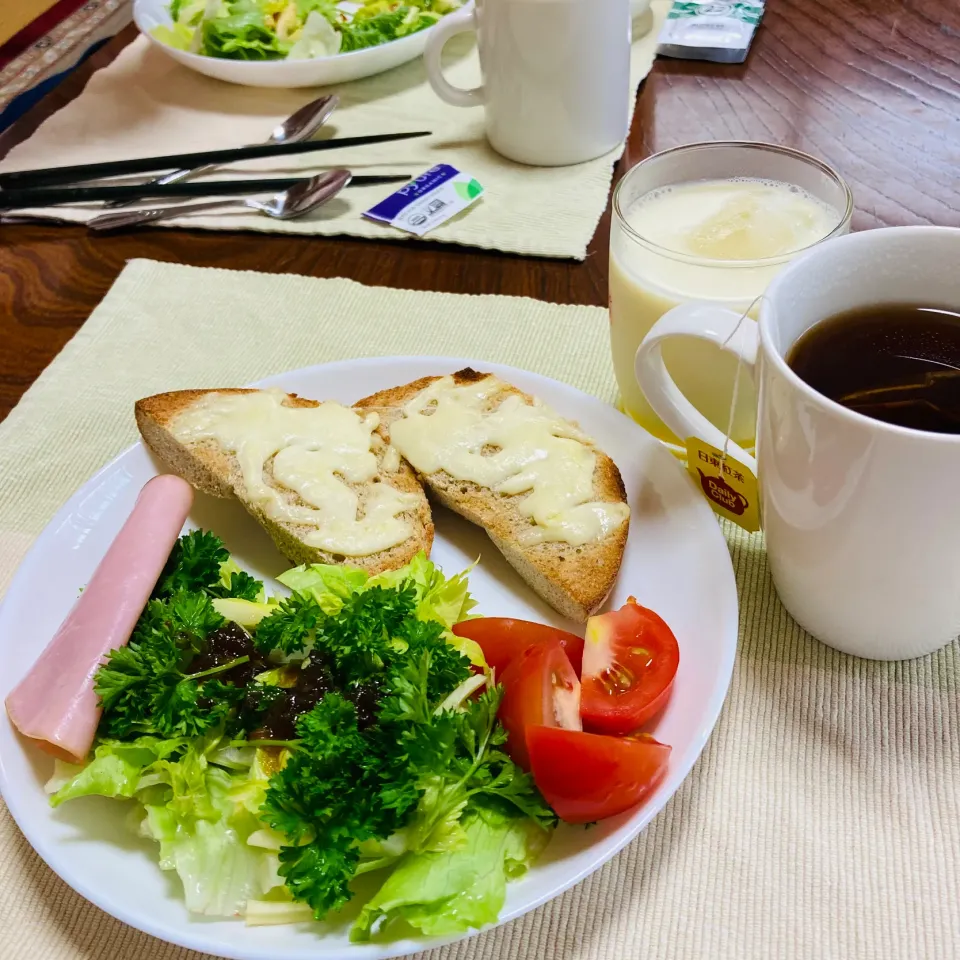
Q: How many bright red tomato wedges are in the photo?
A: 4